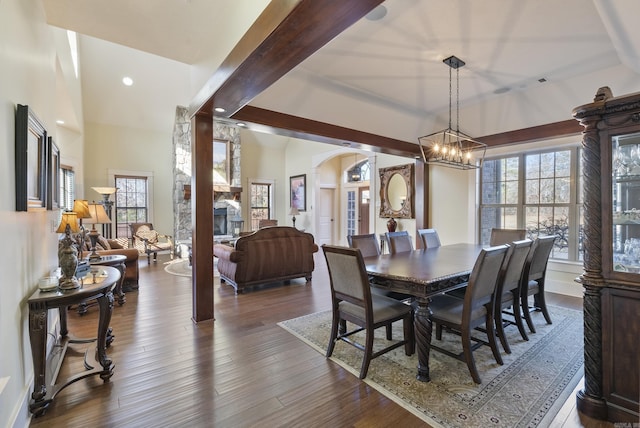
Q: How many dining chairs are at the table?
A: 8